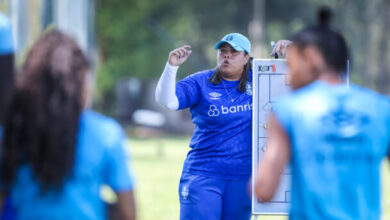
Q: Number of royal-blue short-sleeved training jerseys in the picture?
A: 1